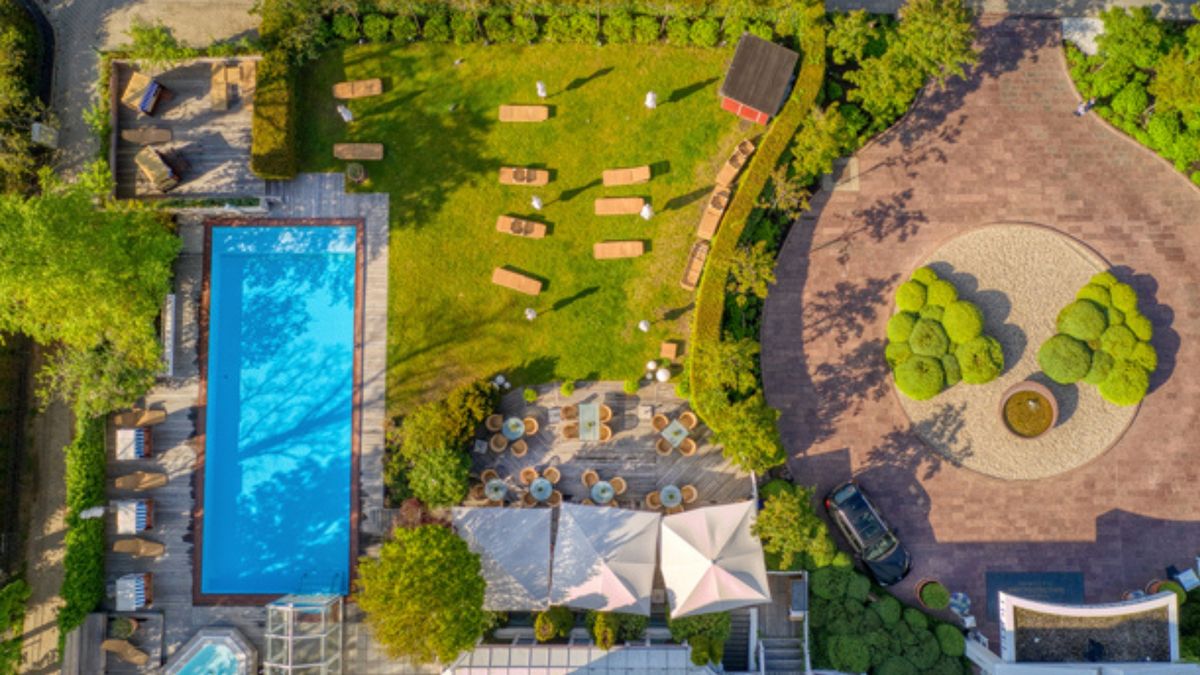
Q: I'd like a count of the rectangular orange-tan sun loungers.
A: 12